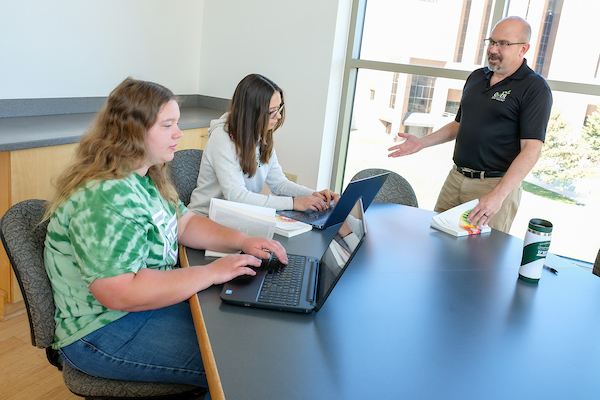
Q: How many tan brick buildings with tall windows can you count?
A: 1